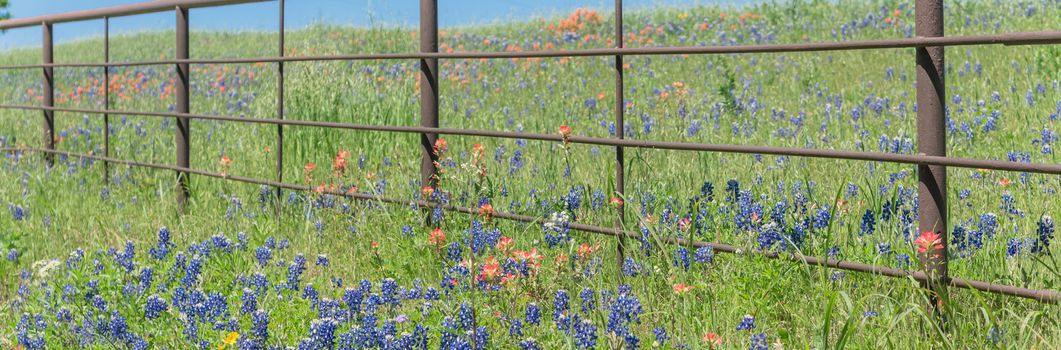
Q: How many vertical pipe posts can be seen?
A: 7